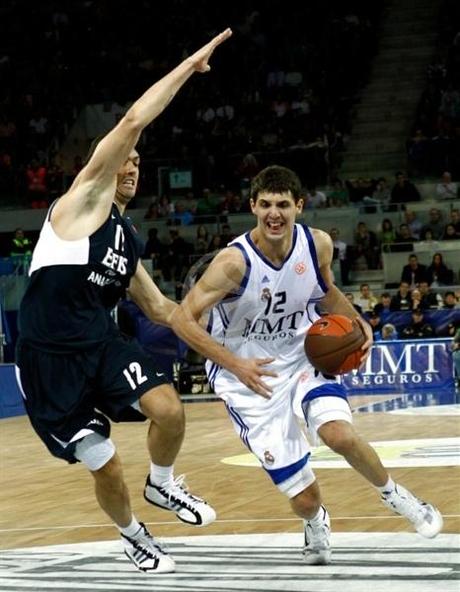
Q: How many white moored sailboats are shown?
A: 0